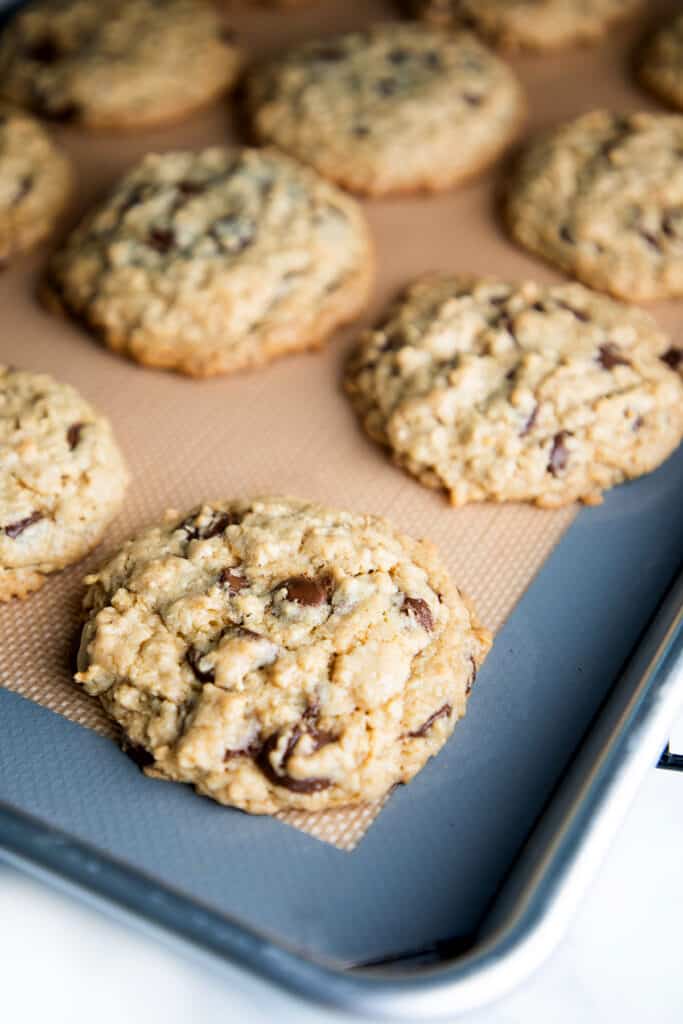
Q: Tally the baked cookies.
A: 10